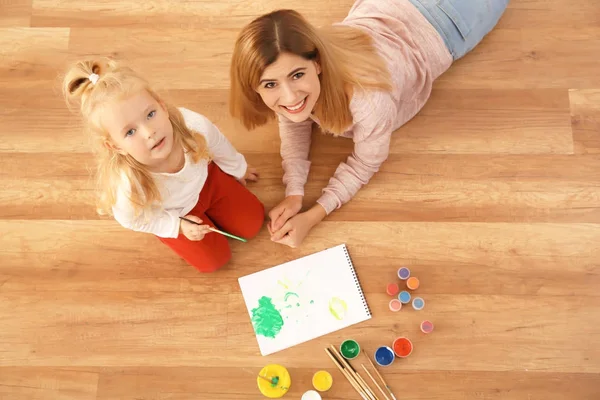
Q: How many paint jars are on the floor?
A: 12